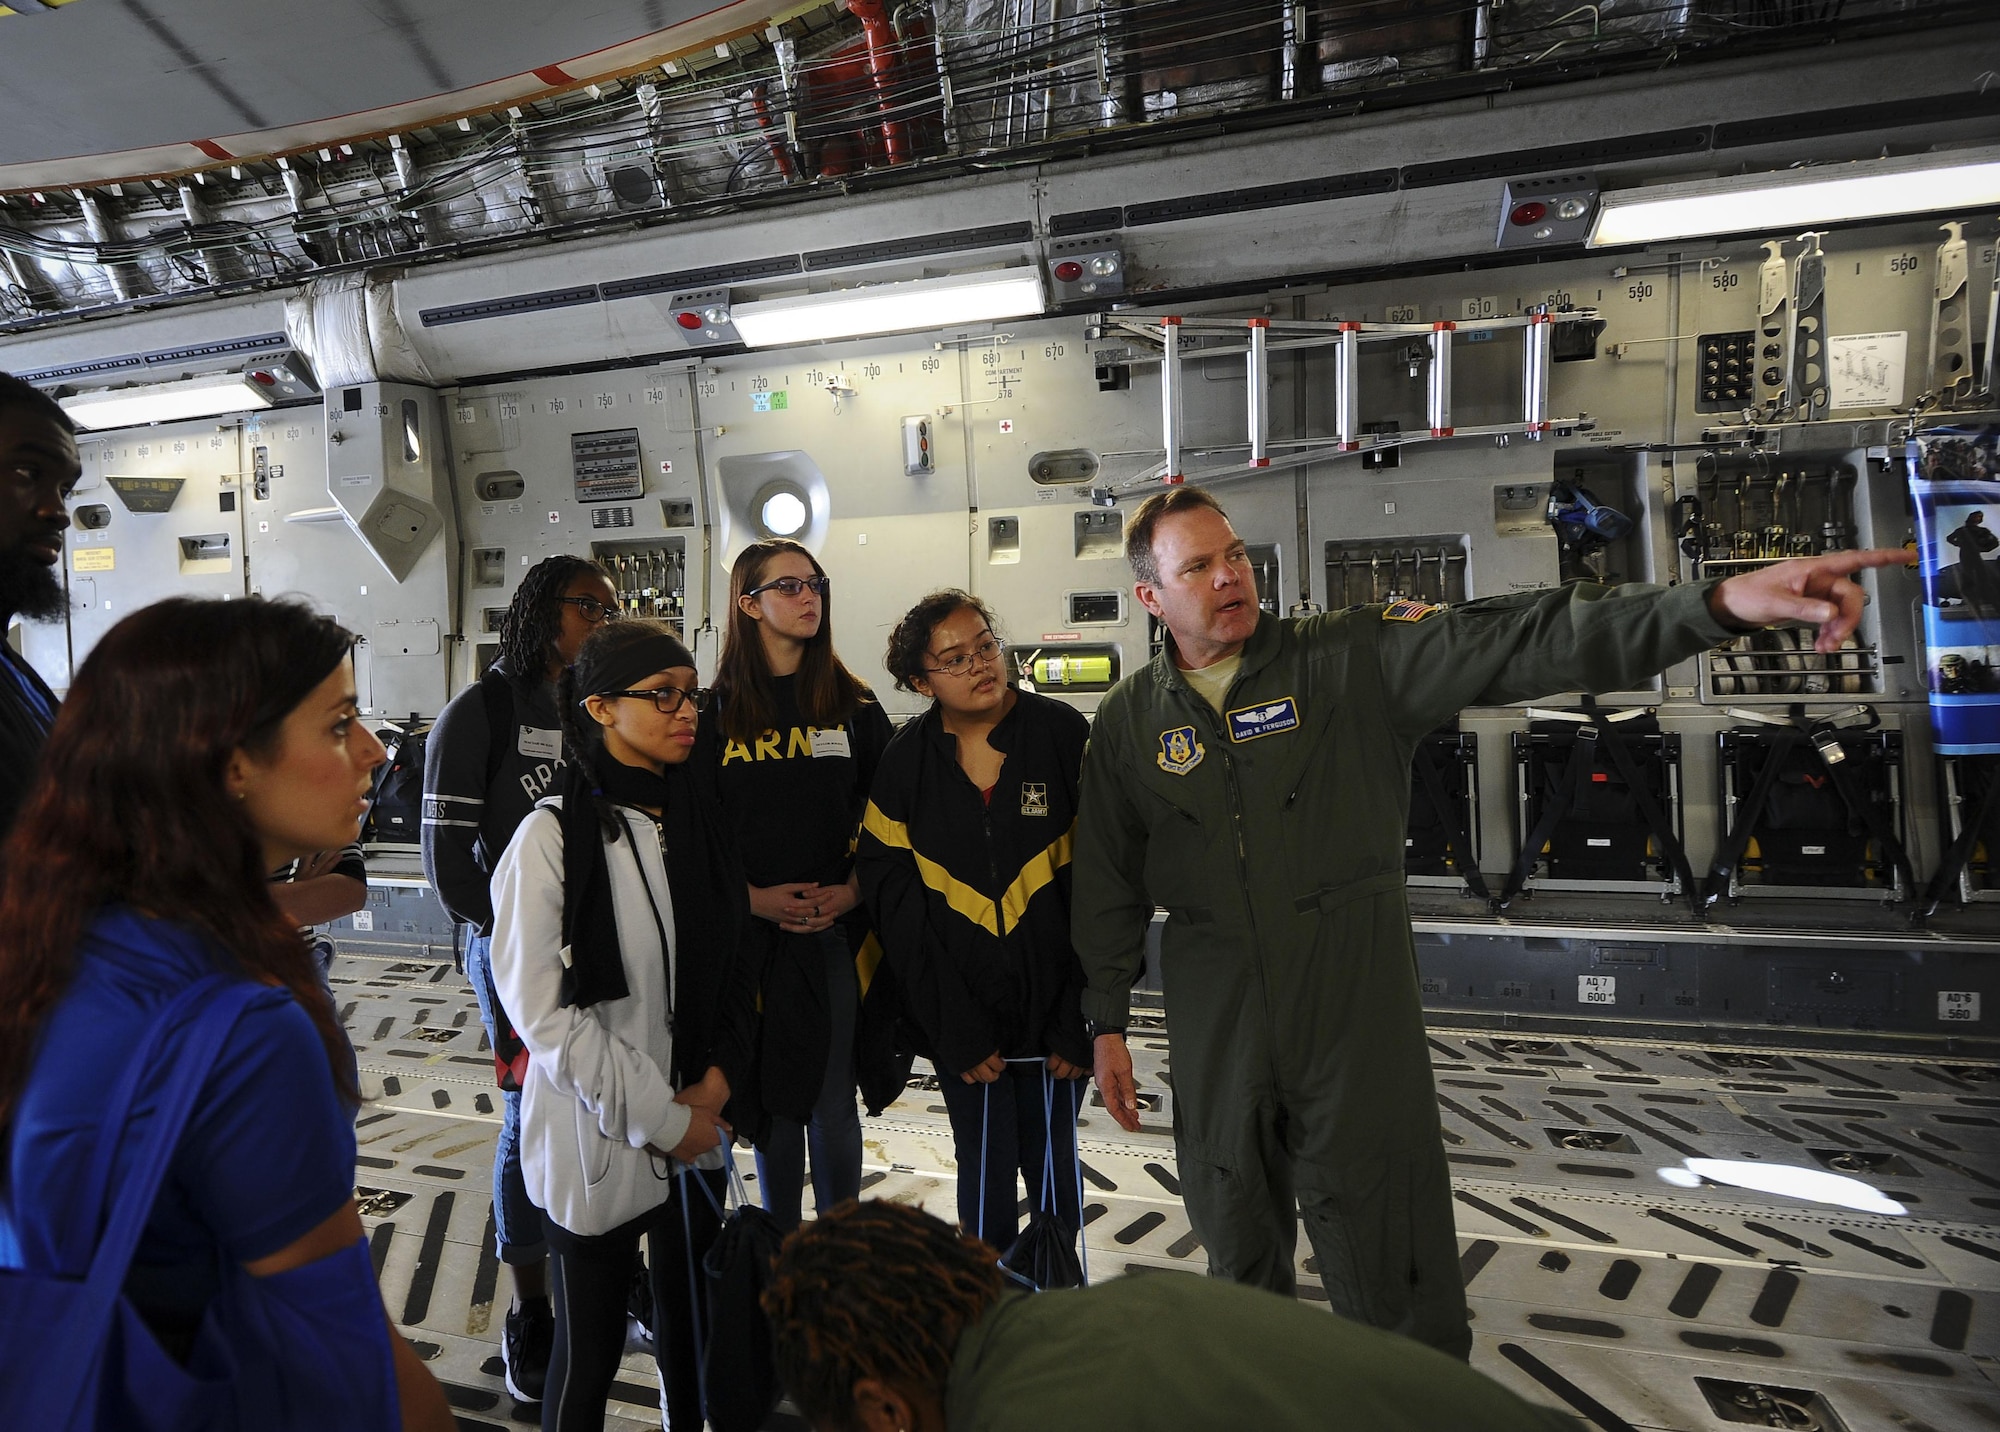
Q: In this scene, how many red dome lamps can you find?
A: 4